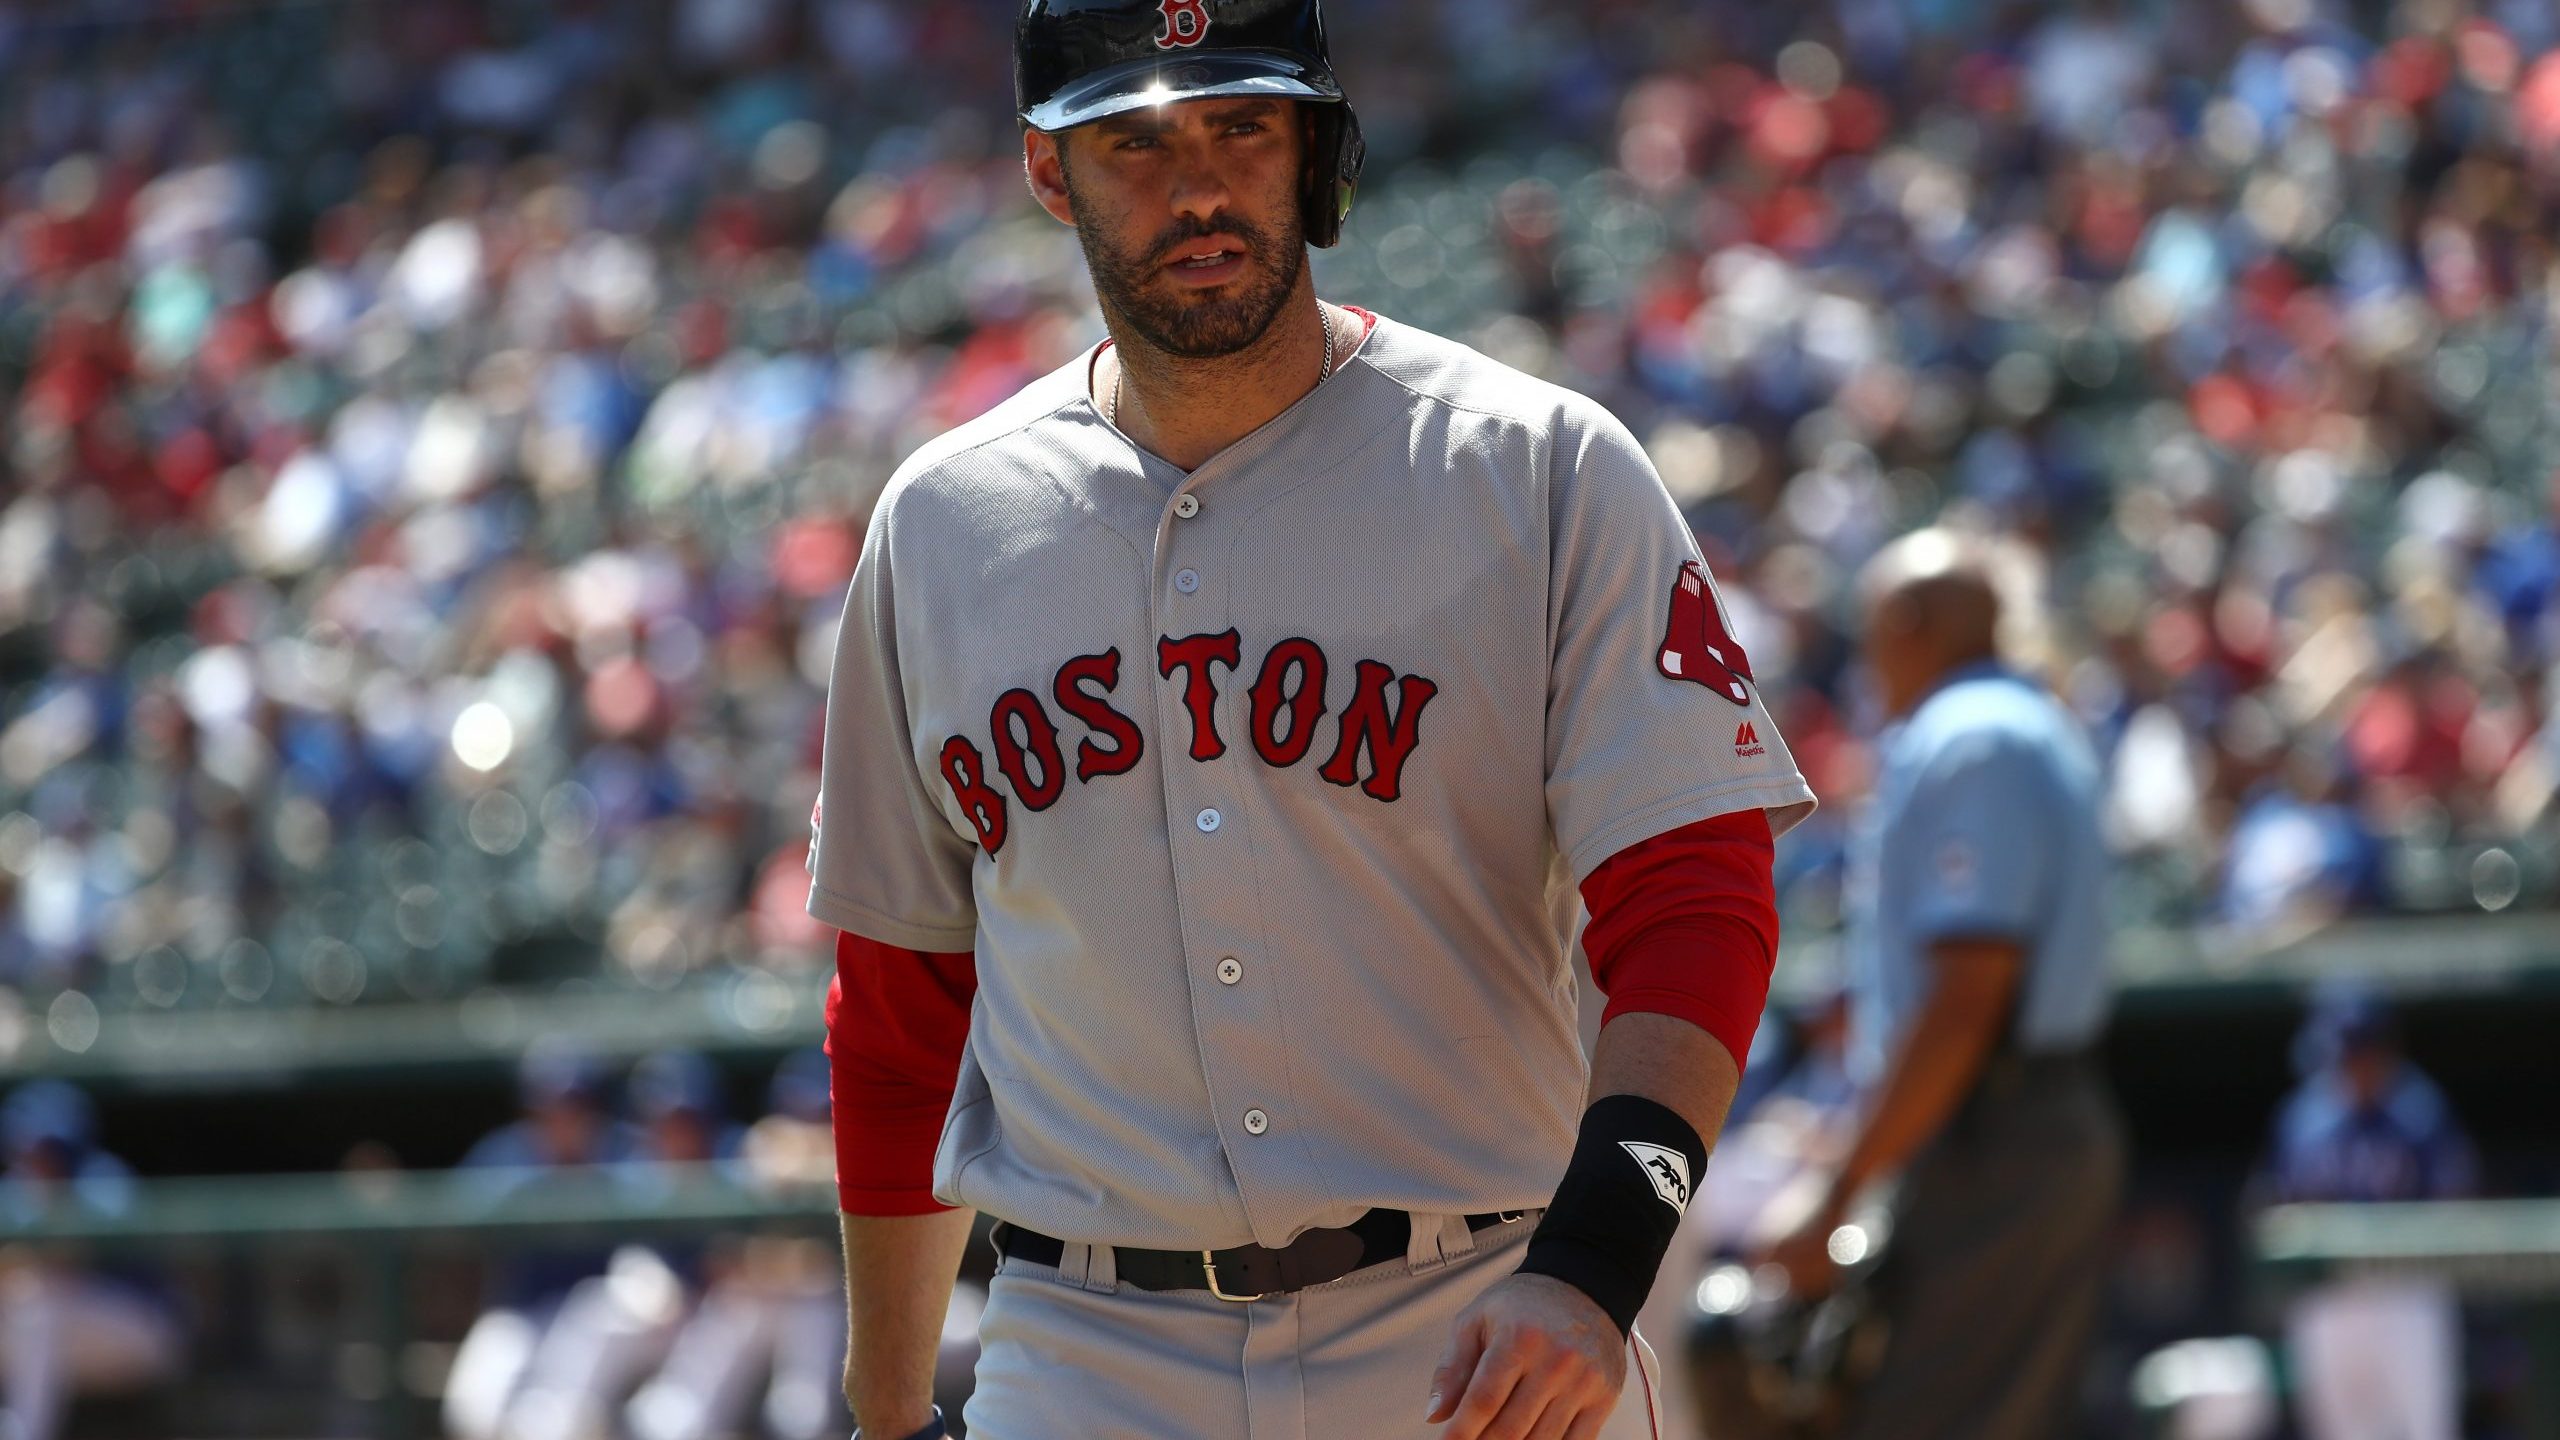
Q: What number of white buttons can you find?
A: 5